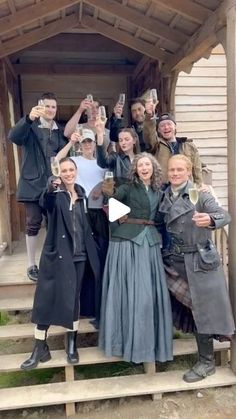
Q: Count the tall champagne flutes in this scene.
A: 9